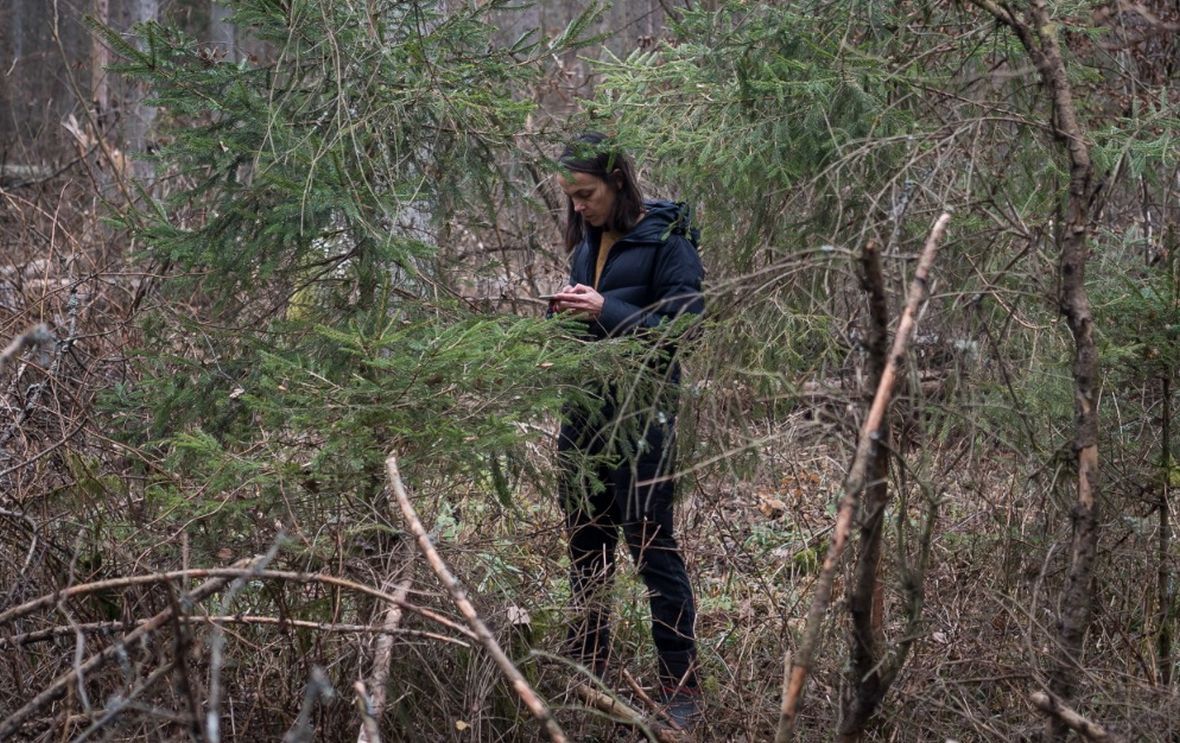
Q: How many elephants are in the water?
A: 0